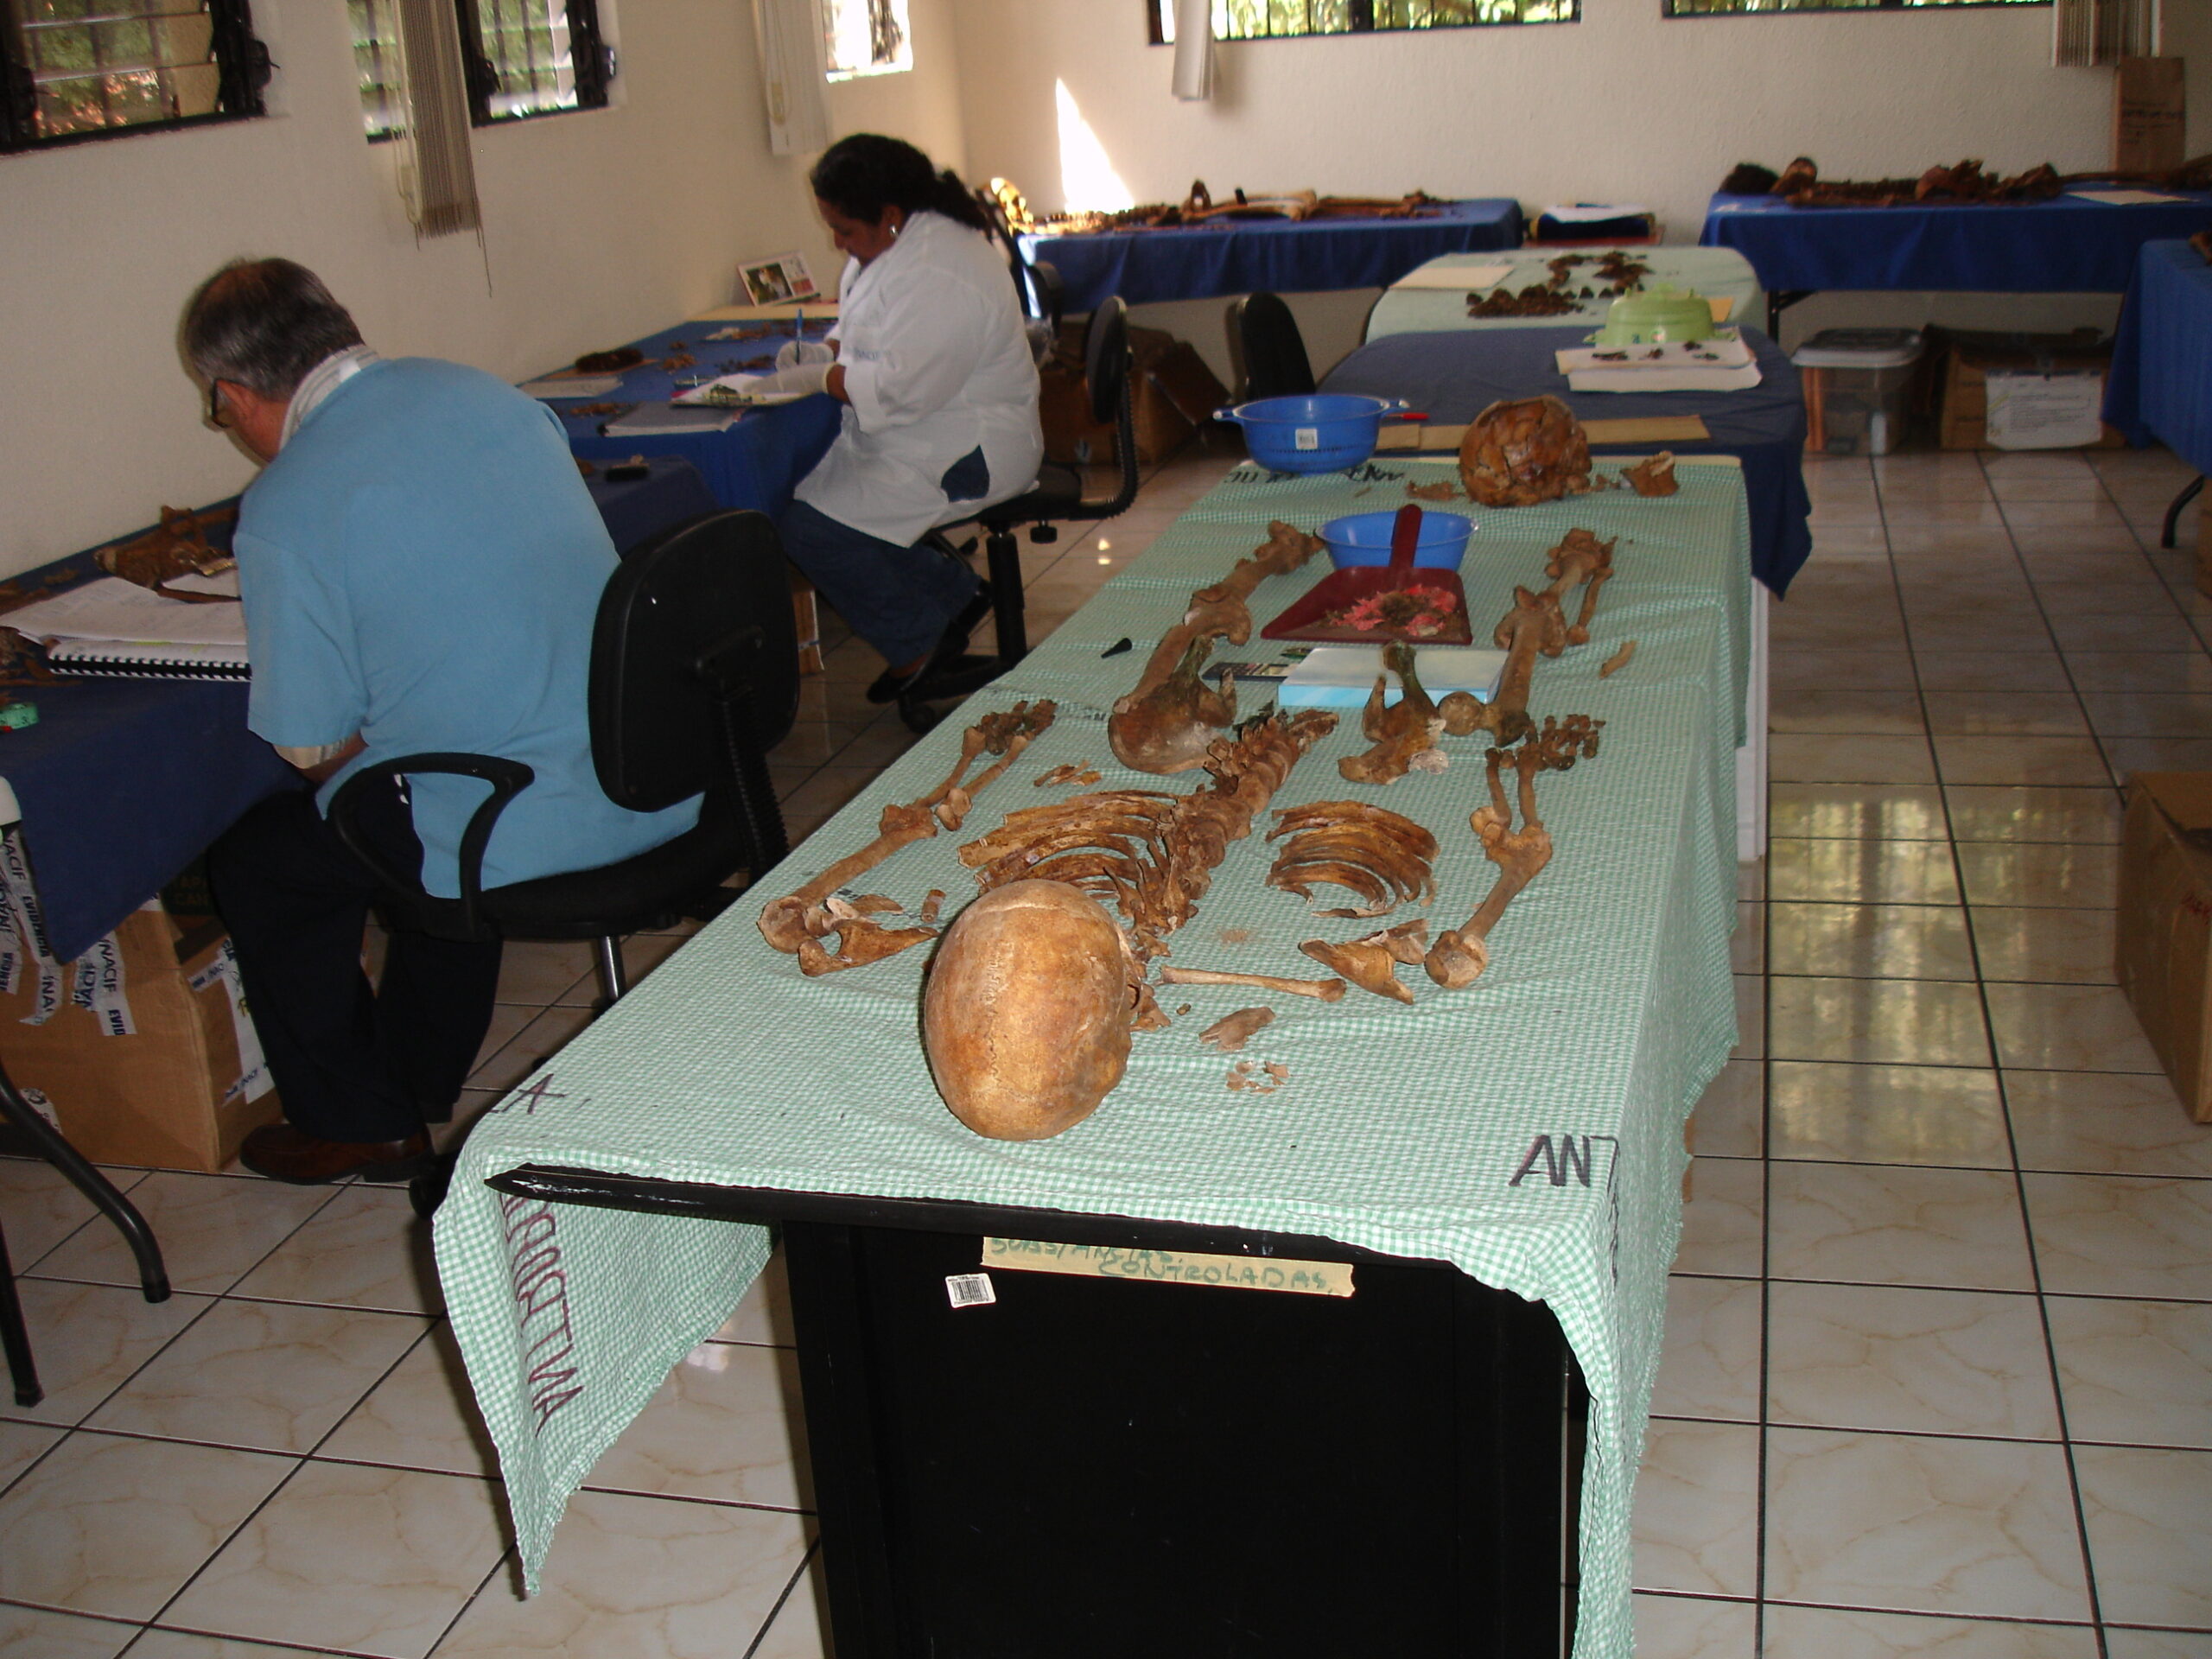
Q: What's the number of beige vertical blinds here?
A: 4